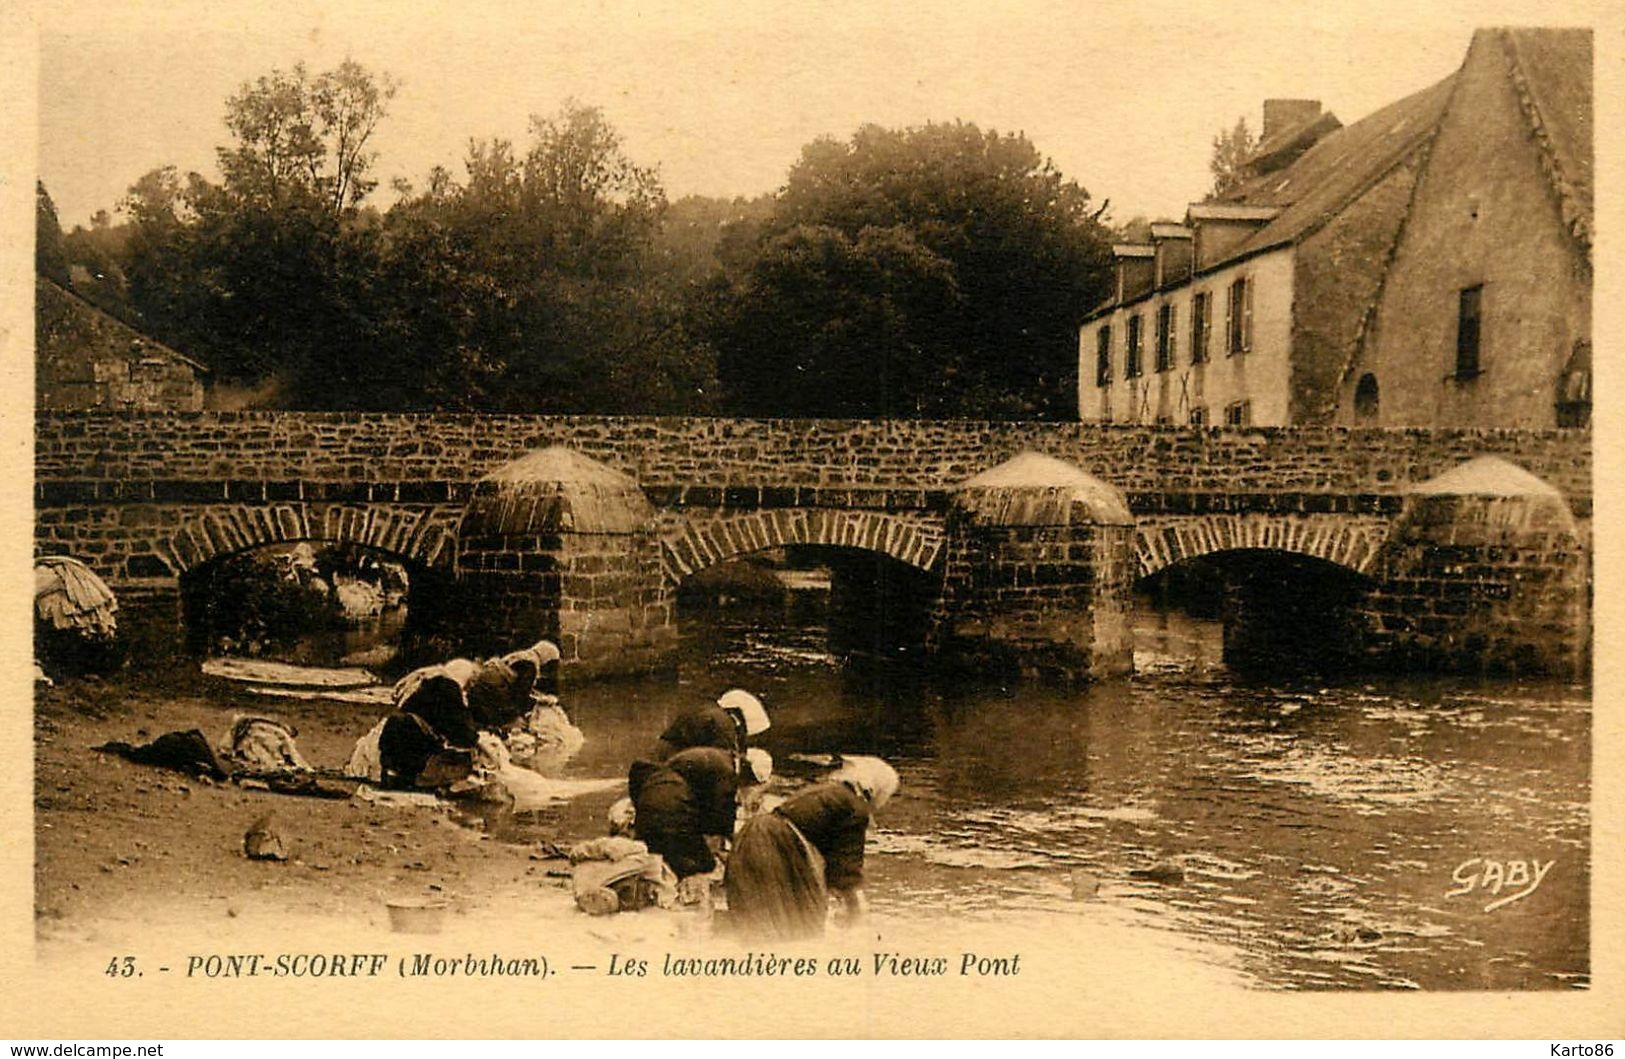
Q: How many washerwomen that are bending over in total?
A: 5